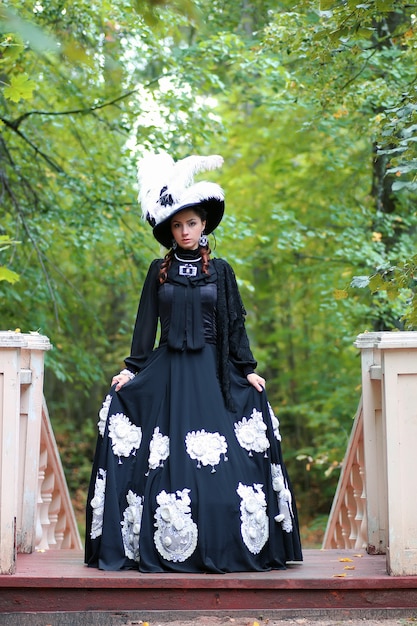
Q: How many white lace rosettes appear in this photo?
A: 11